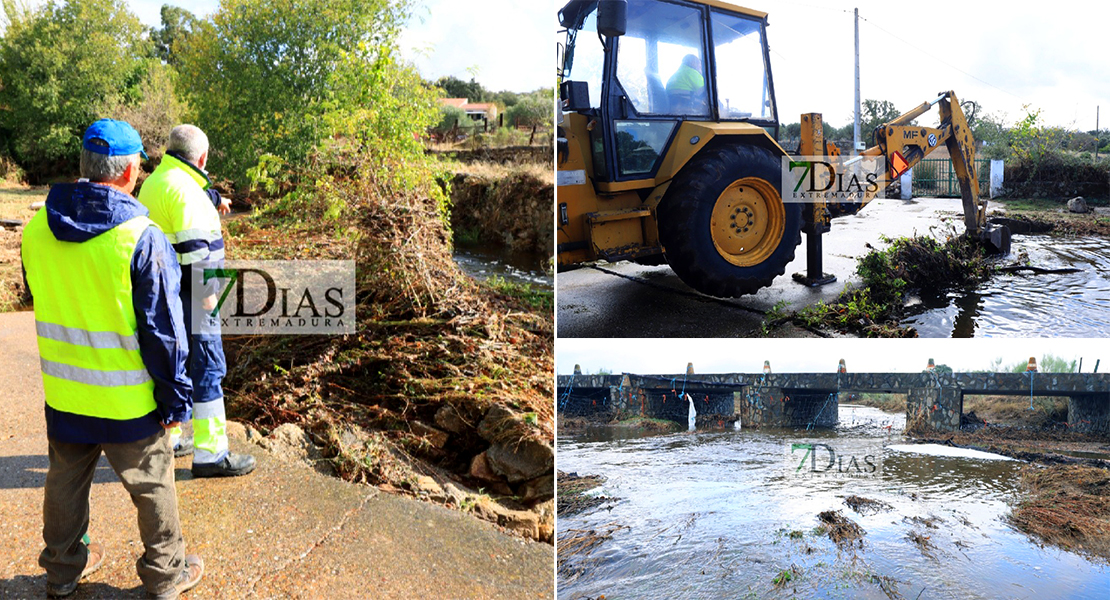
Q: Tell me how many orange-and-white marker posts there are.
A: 6